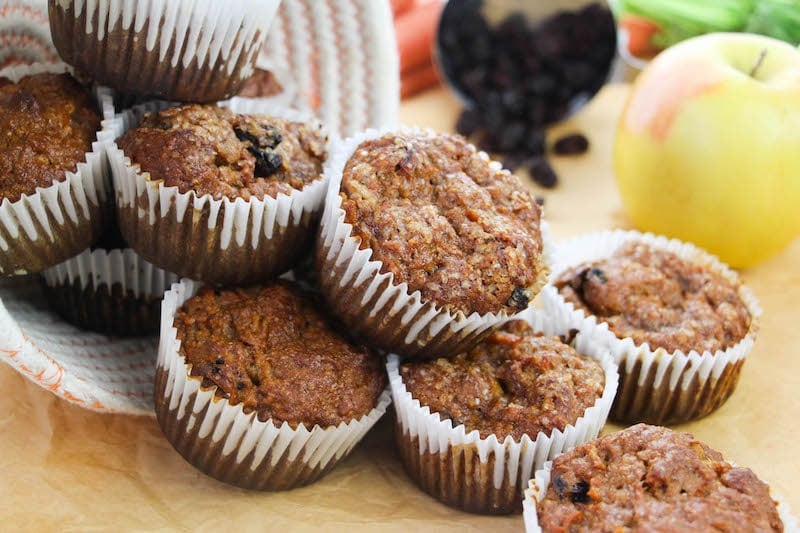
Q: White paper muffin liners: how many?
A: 9